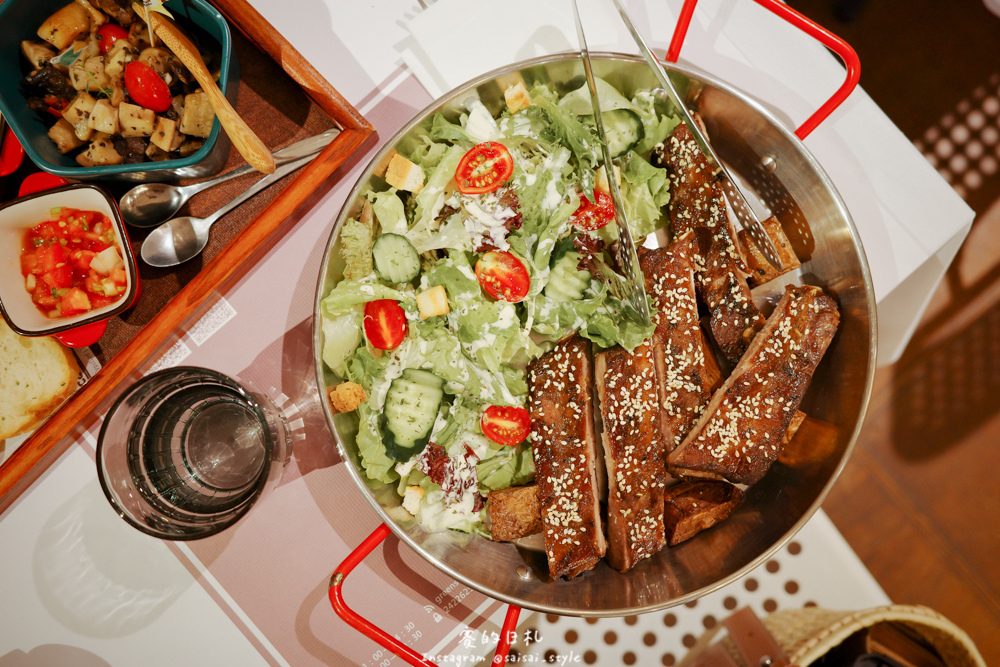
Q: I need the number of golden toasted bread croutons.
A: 6